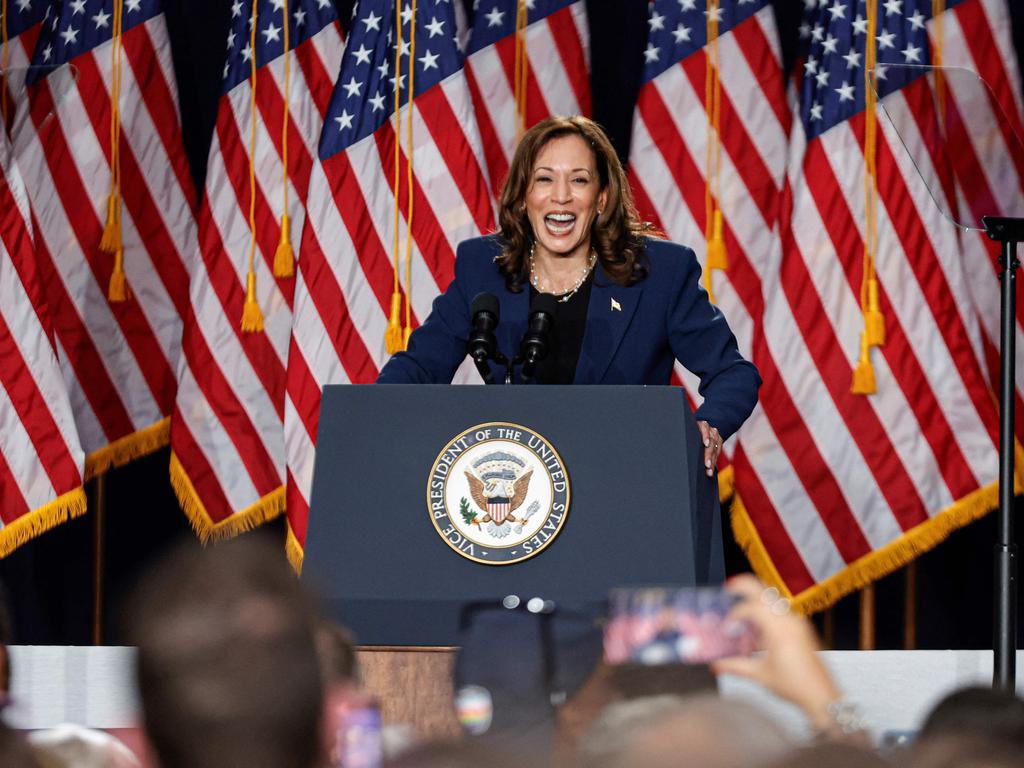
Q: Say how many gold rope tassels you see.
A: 10